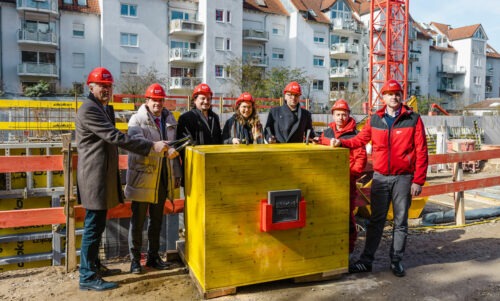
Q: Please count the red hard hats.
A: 7